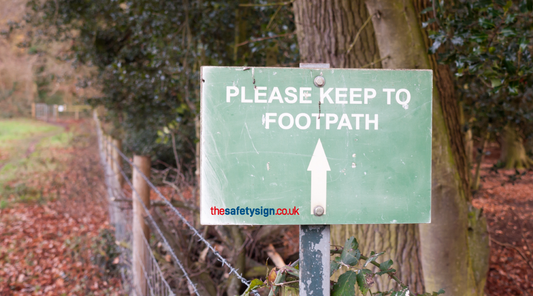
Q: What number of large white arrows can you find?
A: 1